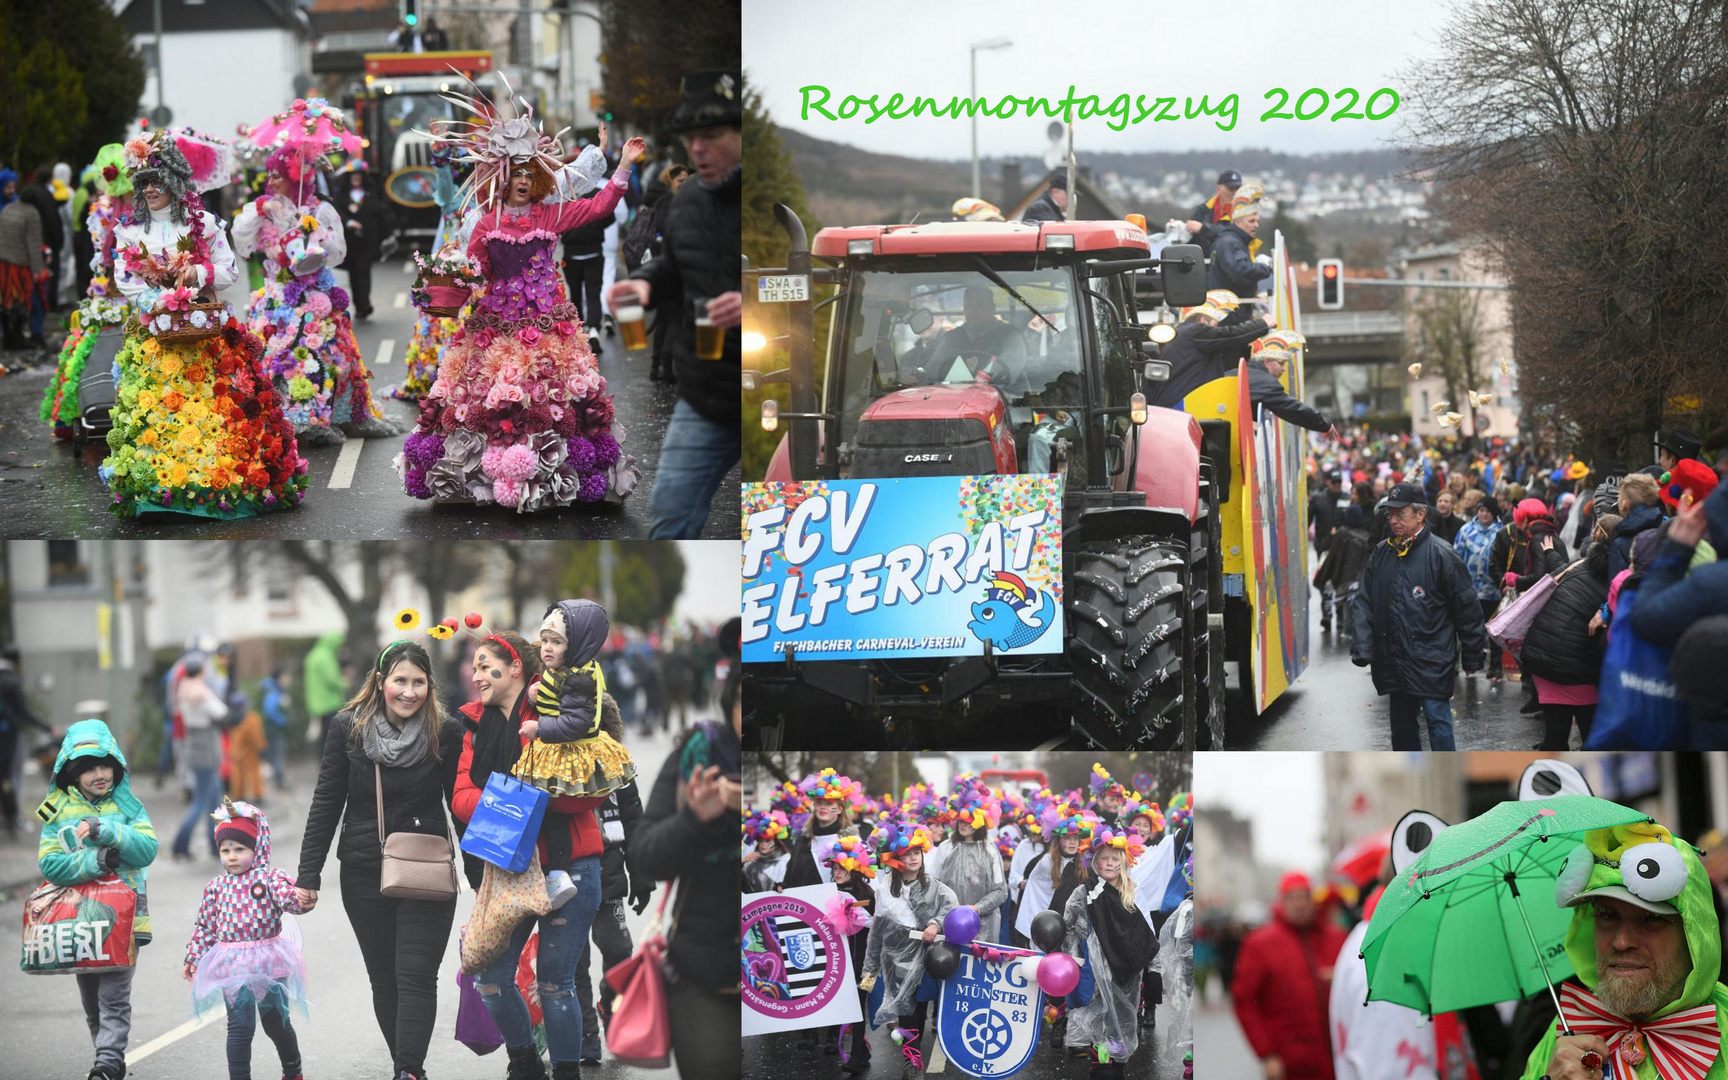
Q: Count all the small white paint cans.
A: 0